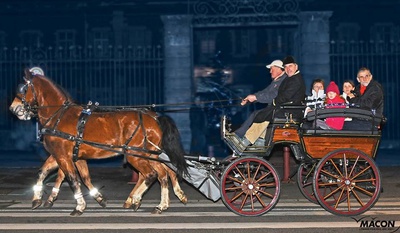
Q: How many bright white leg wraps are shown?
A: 4